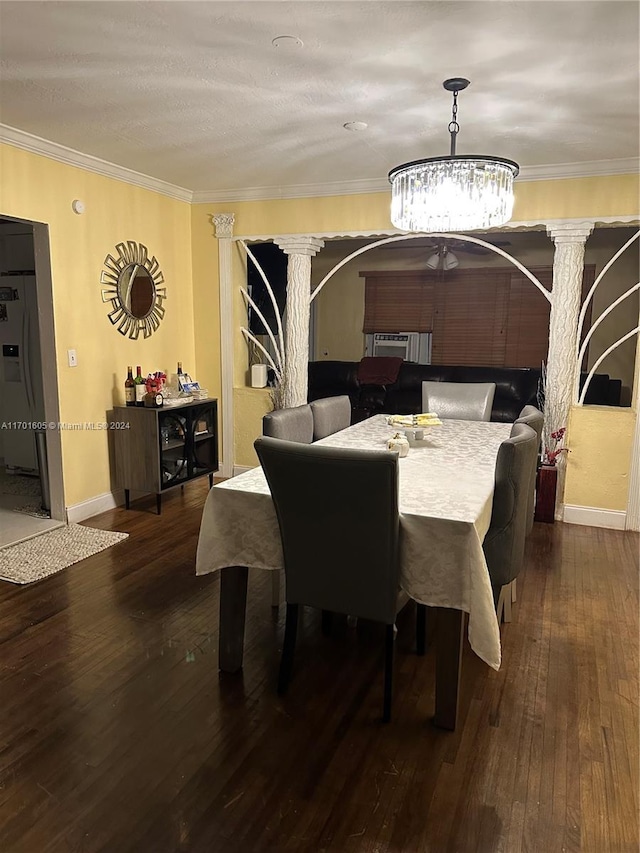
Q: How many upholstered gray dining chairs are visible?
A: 6